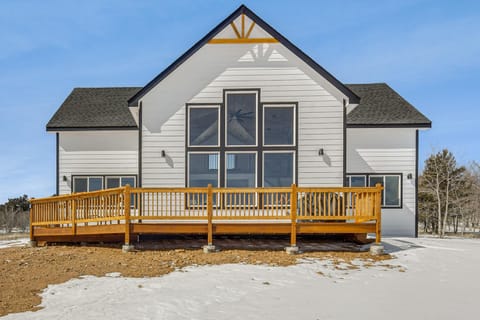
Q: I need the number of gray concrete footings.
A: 5